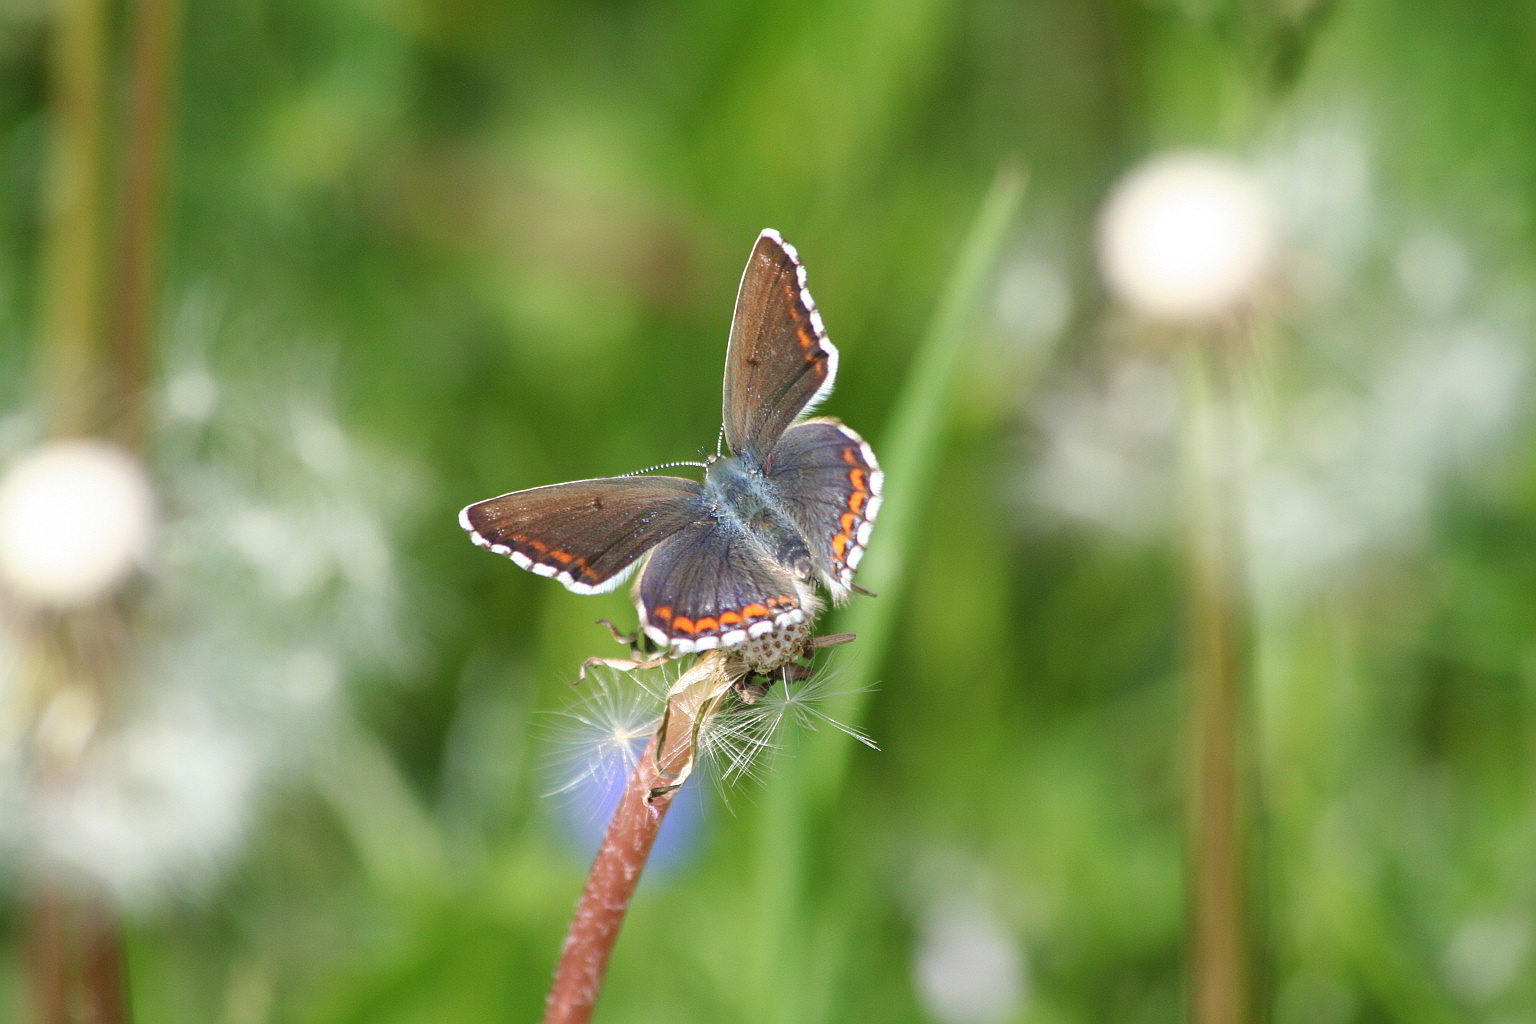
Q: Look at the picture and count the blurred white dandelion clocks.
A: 2